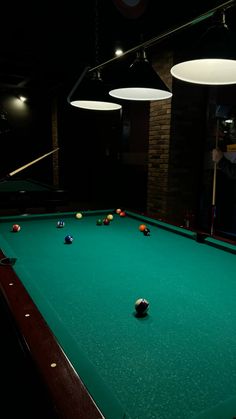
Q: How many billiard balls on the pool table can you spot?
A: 12